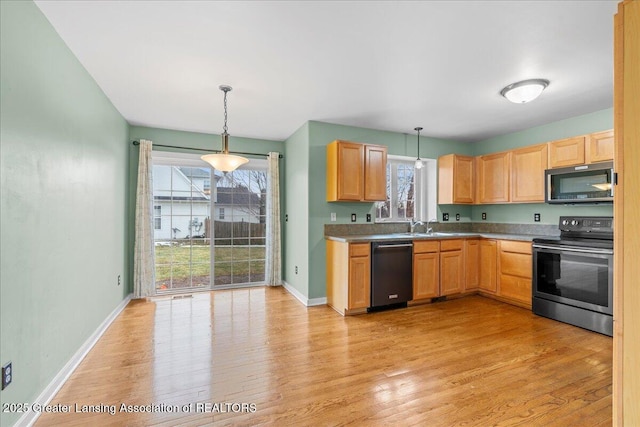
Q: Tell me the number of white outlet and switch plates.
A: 1